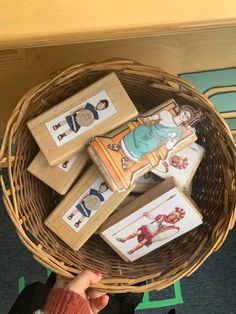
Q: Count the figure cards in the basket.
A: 6